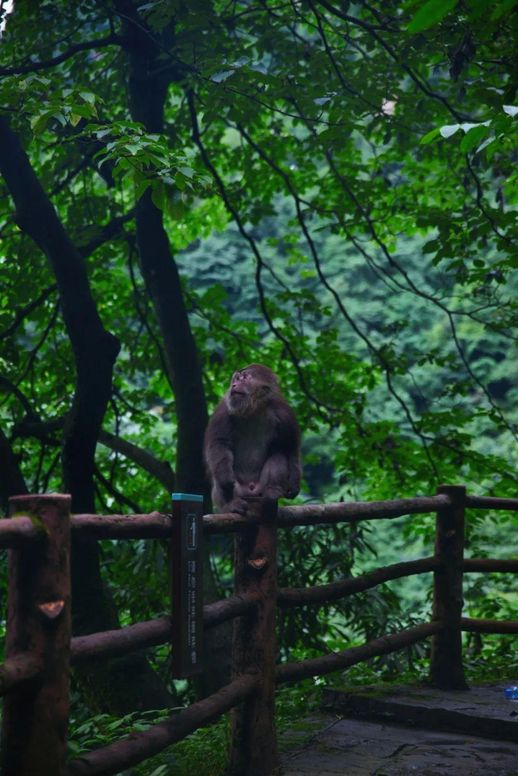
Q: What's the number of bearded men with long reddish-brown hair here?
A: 0